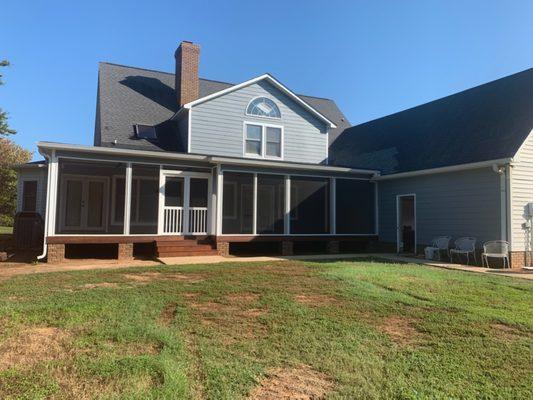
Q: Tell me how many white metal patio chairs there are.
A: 3